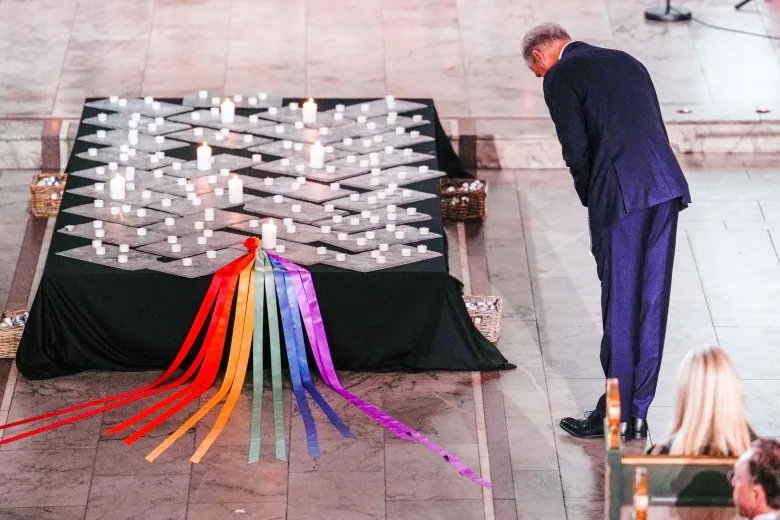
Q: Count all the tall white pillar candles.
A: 7